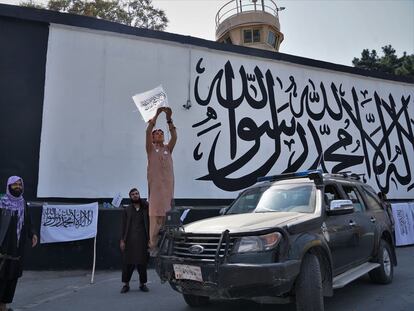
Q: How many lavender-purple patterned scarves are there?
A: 1